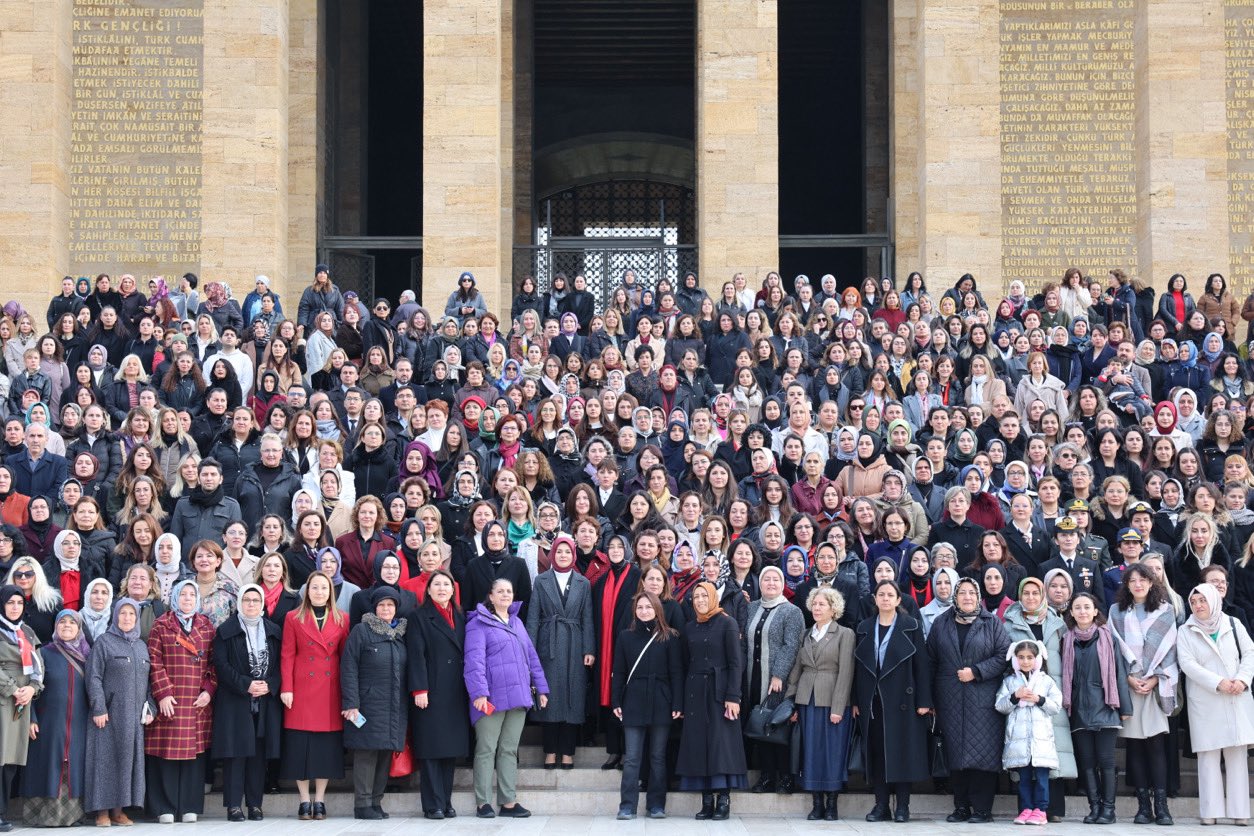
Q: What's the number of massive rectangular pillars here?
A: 6